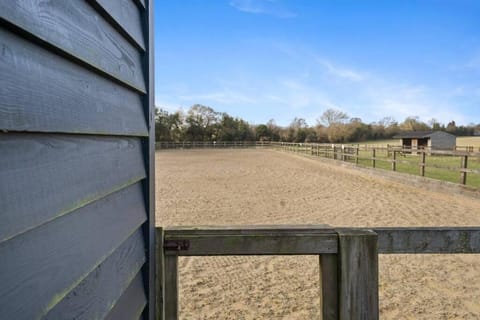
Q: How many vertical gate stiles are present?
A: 2